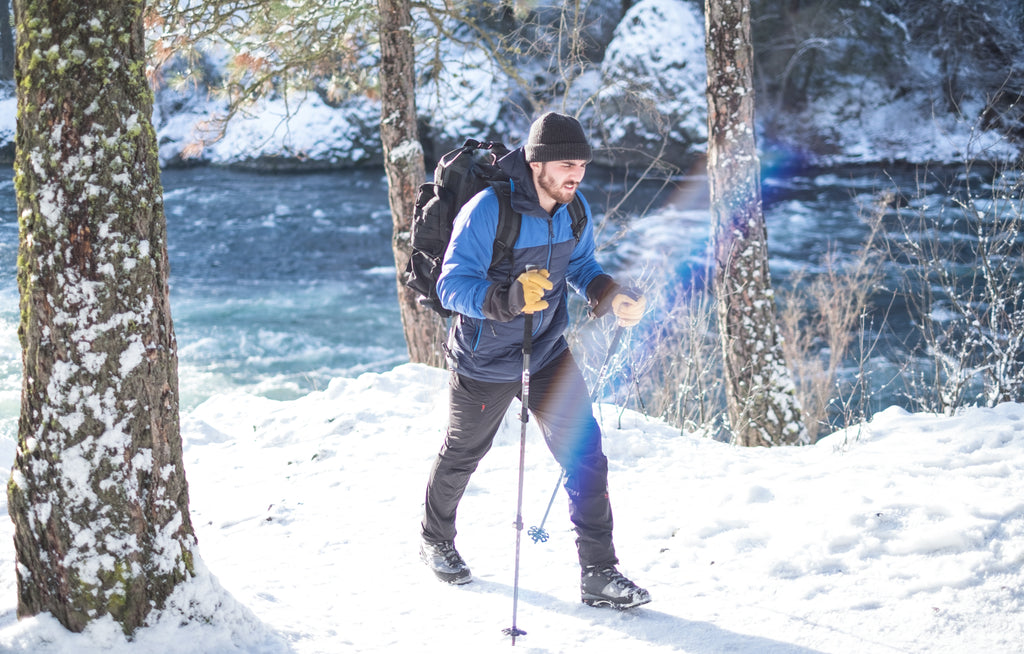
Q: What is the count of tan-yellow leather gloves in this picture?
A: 2